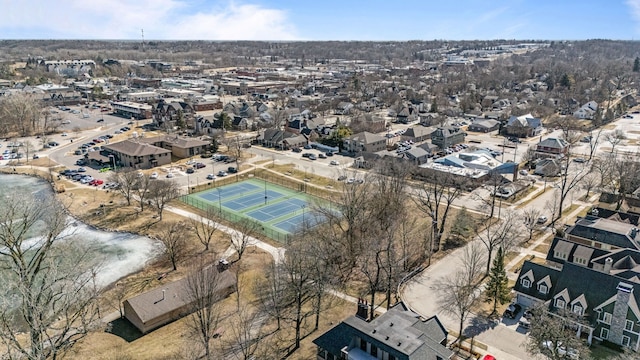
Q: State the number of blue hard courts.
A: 4